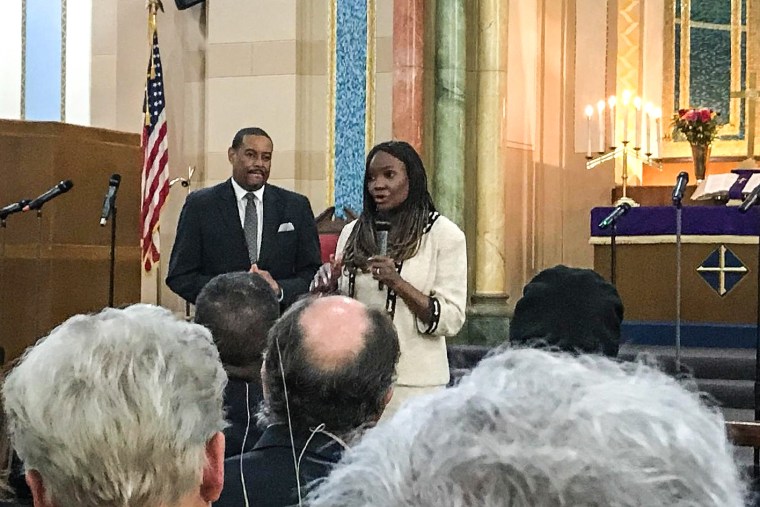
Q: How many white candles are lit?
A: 7